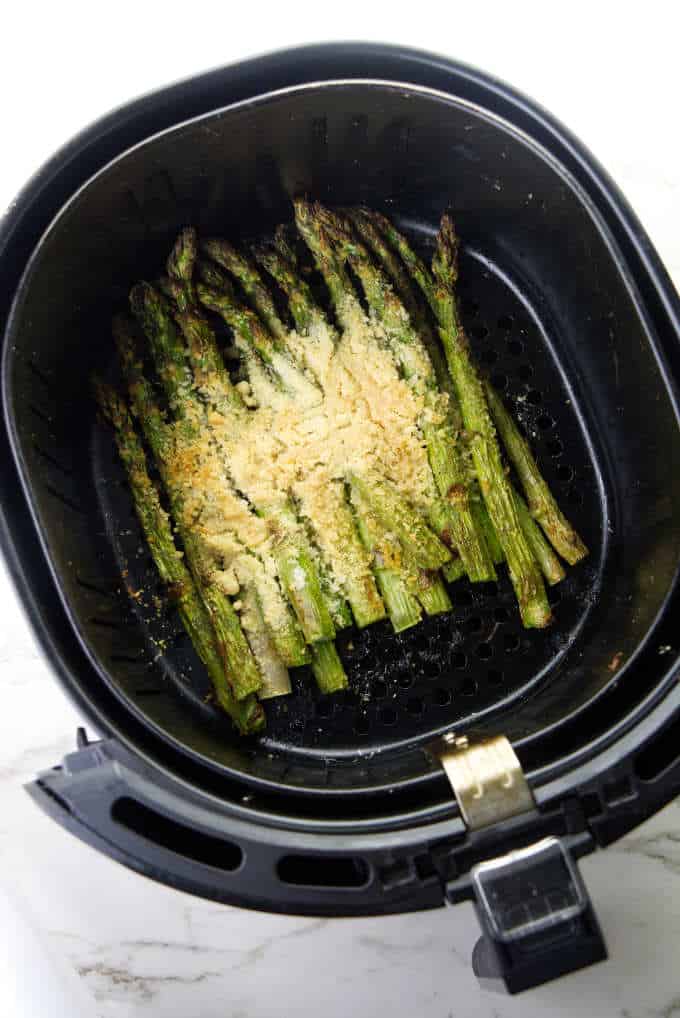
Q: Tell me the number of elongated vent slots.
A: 3